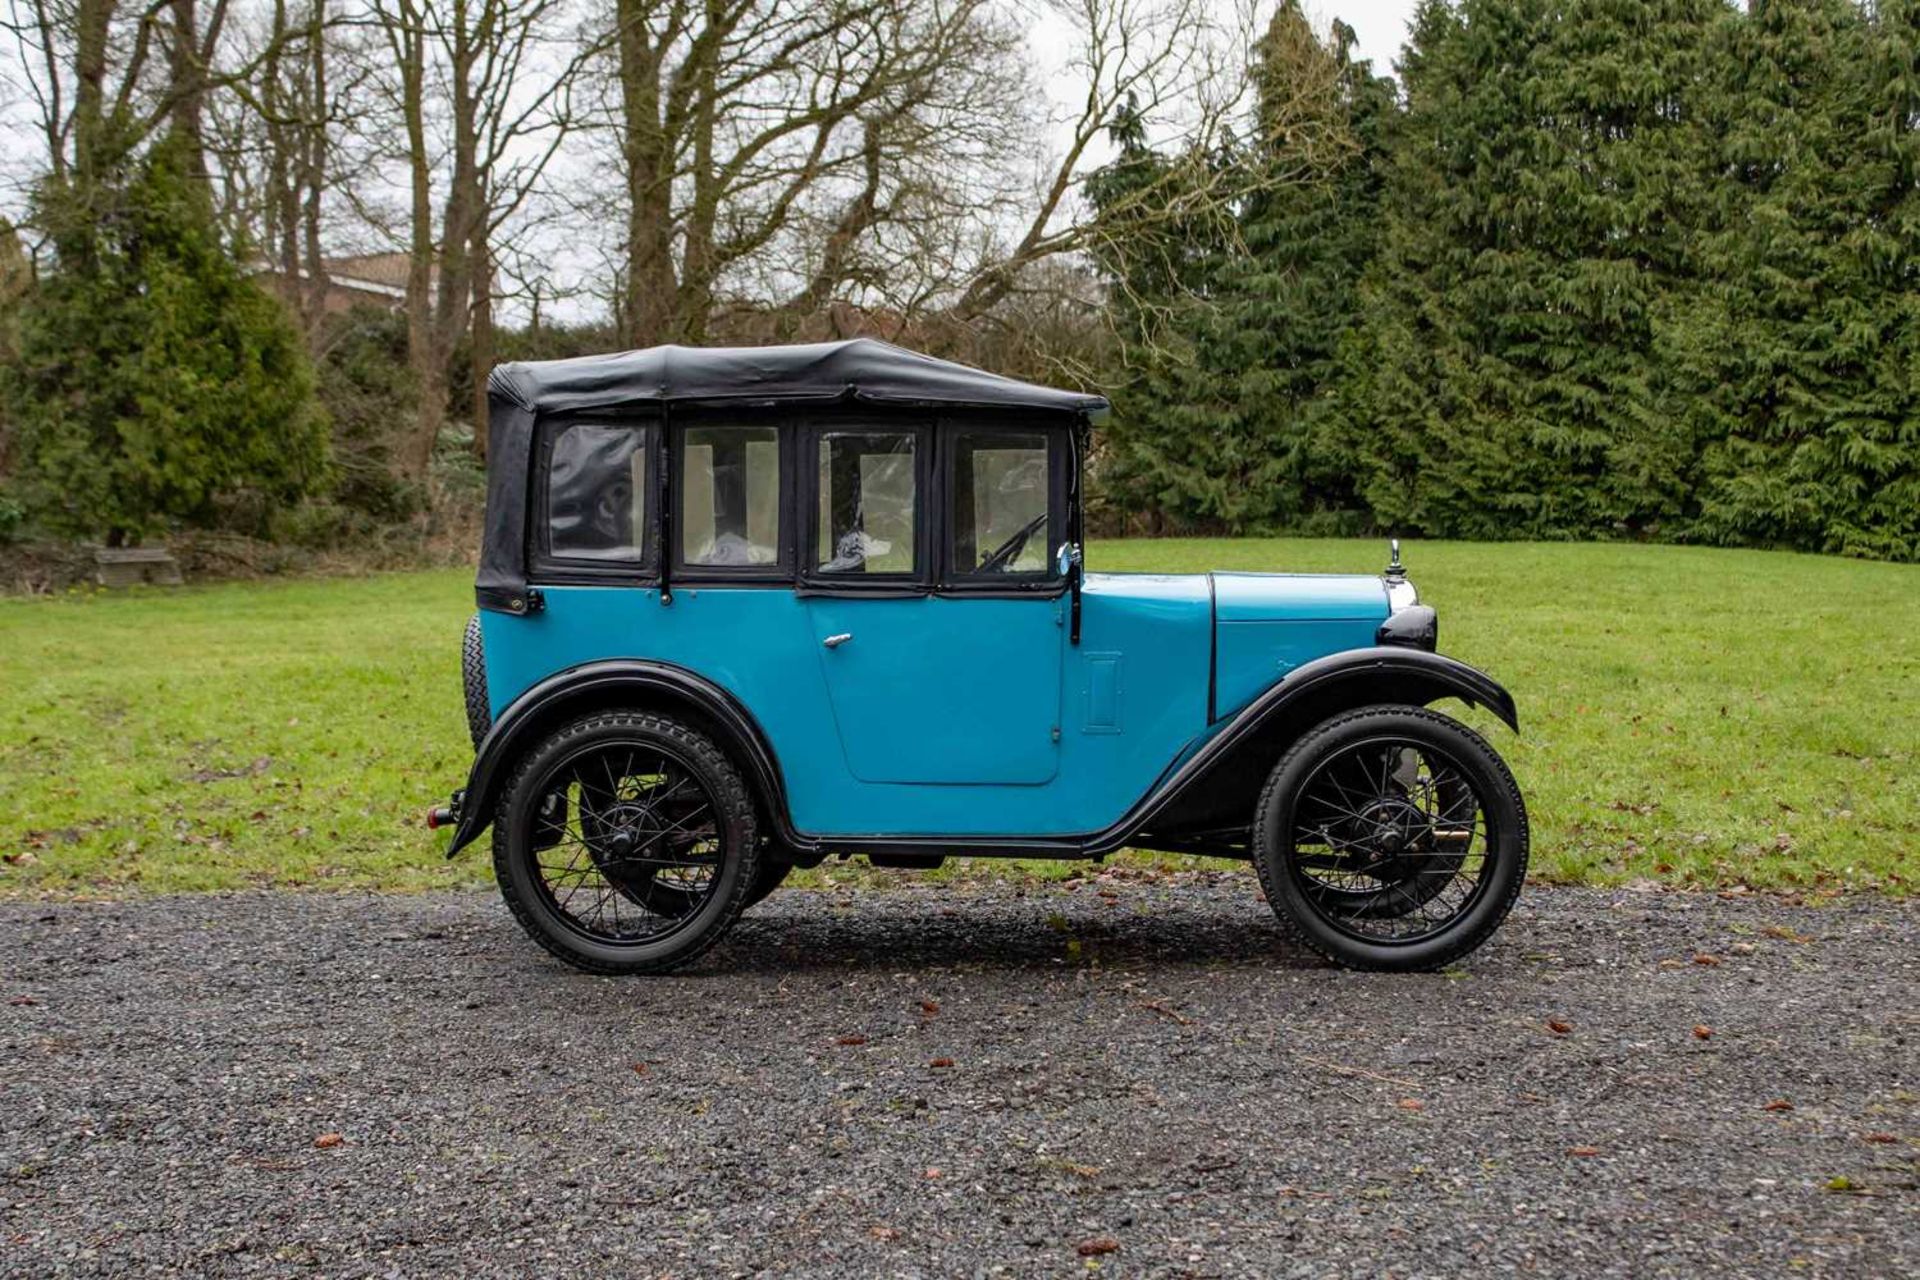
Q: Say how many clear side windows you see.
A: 4